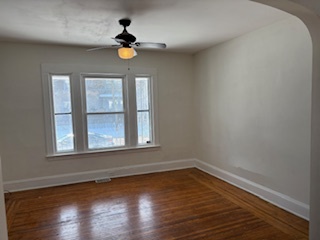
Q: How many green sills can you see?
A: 0